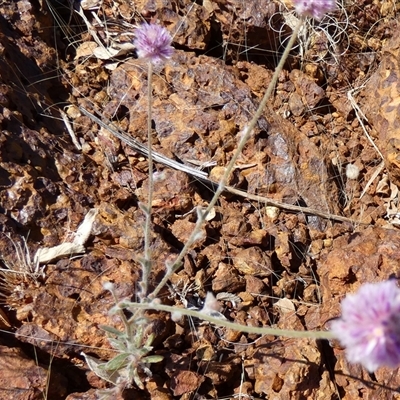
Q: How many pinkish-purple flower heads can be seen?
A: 3